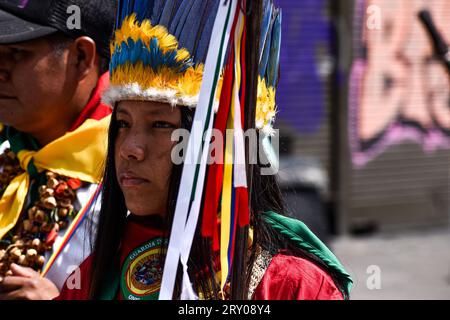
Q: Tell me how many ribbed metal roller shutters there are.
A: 2